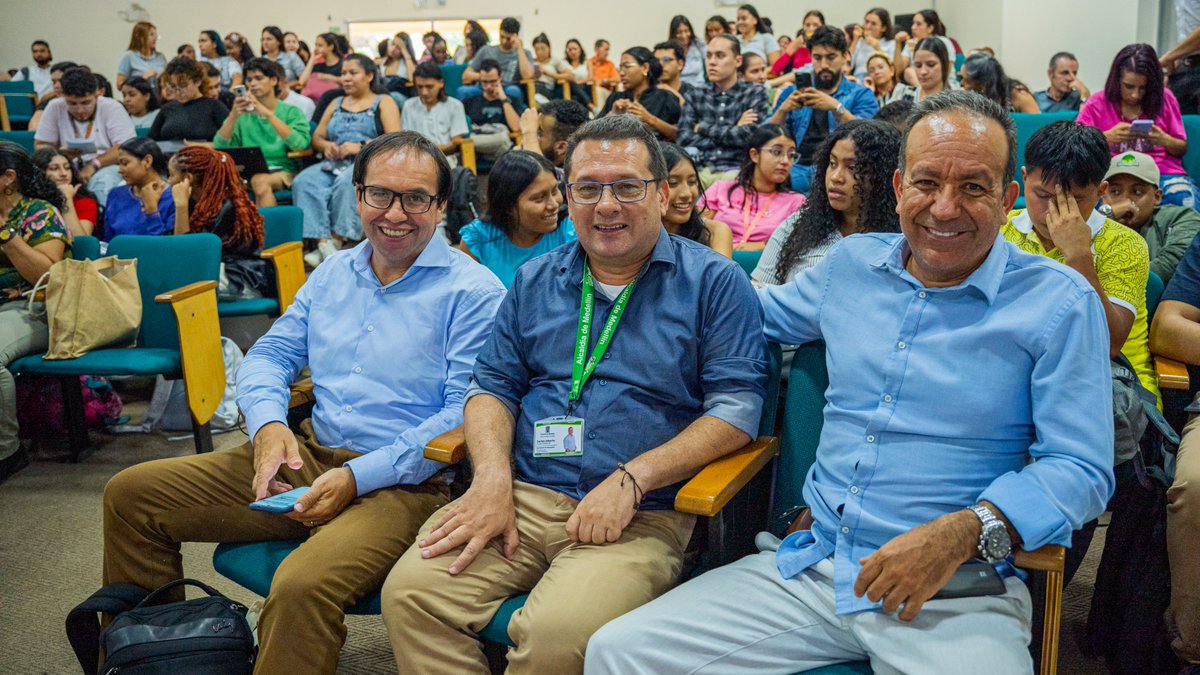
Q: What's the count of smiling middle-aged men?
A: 3